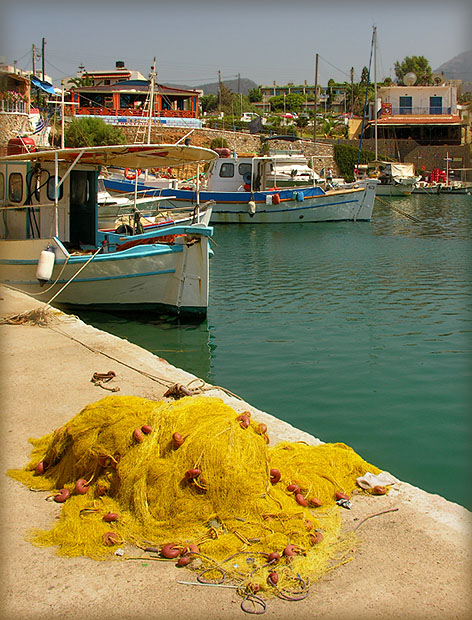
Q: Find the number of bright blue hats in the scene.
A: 0